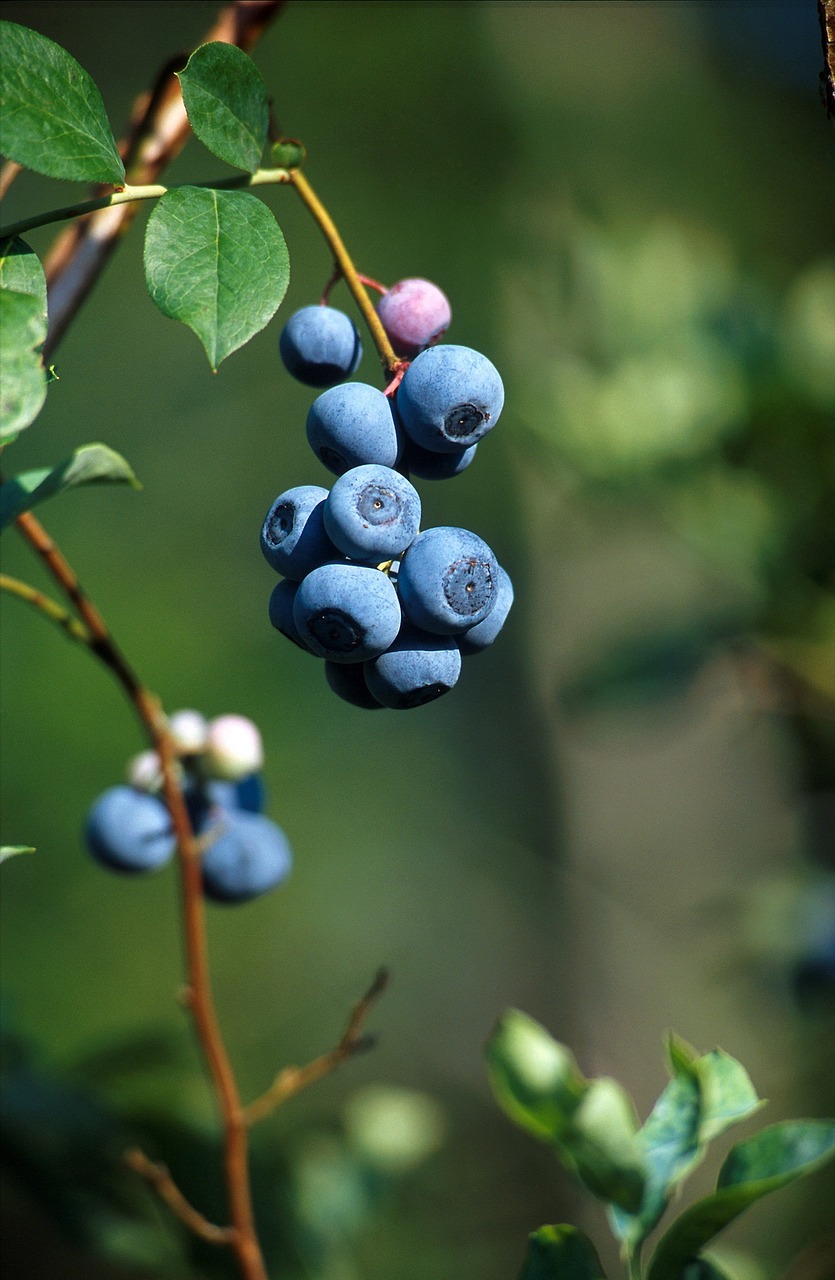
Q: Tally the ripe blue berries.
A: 15